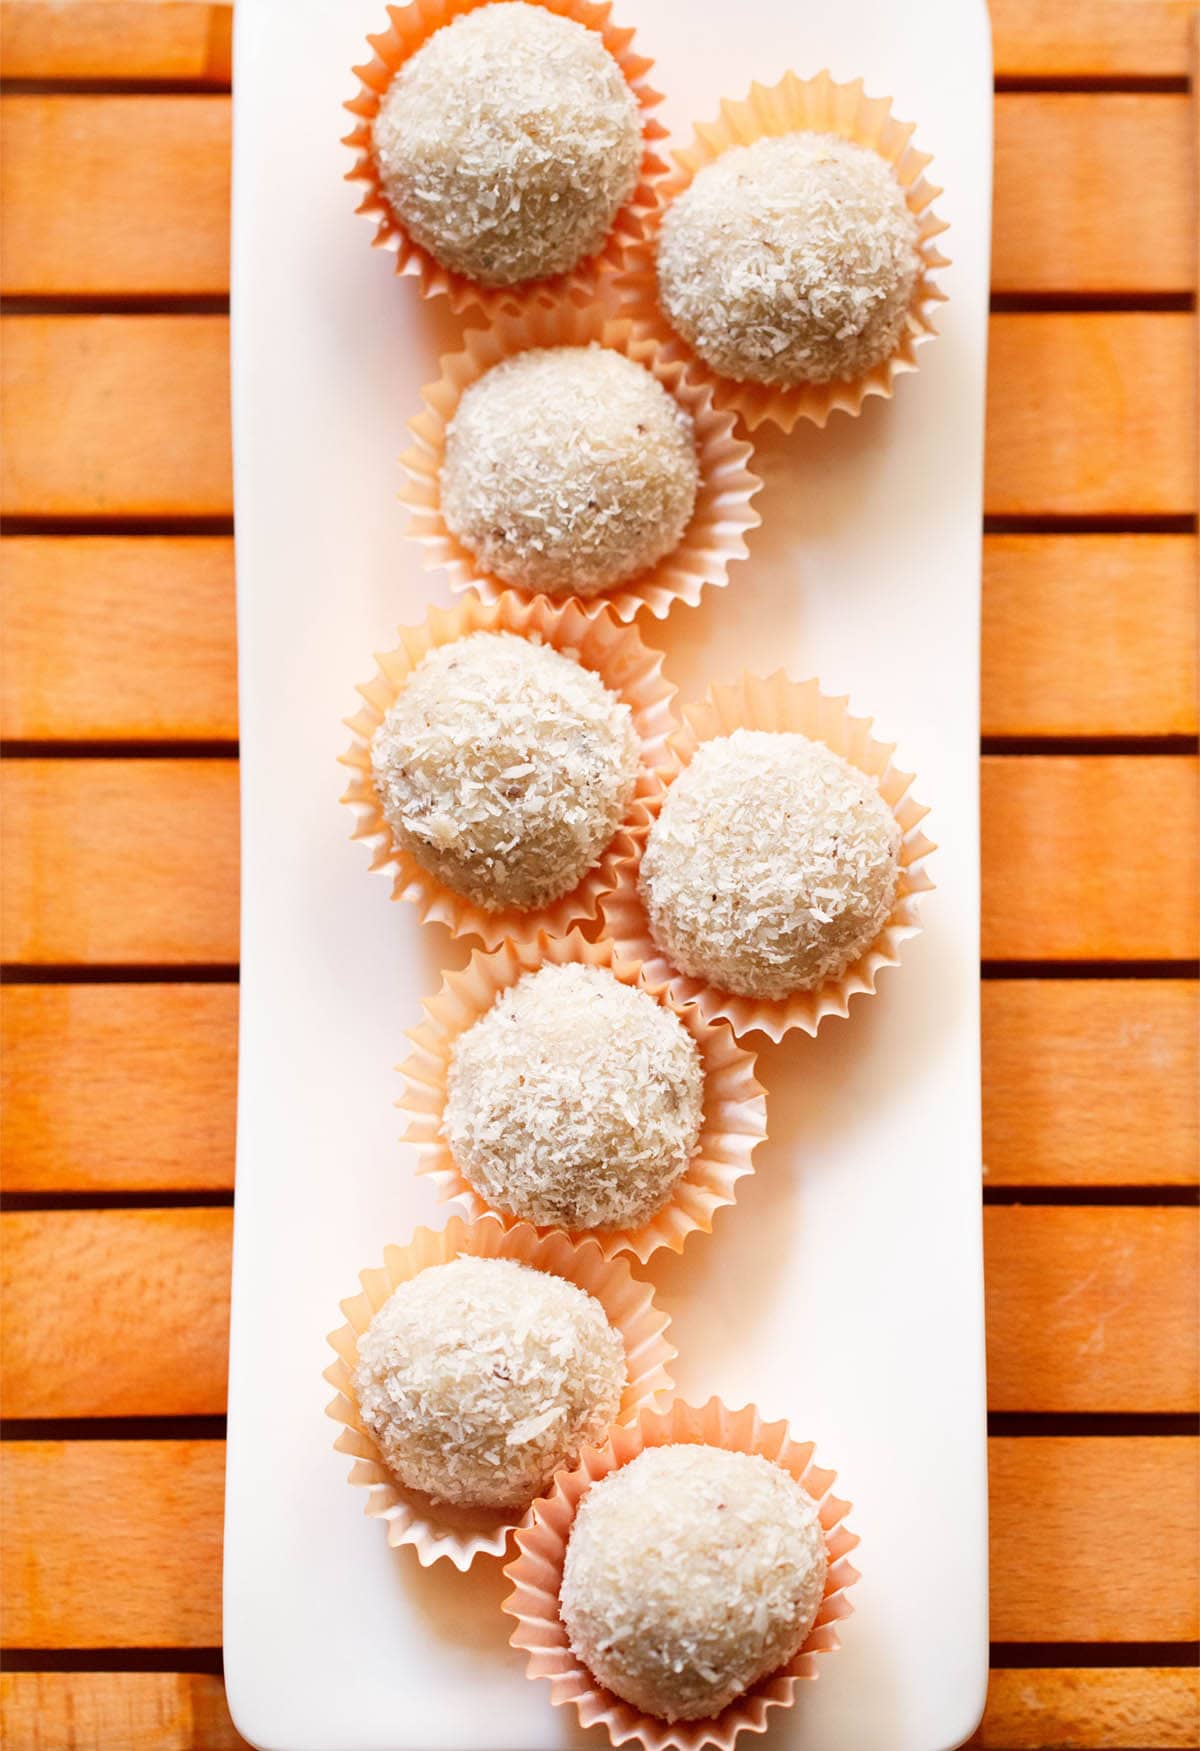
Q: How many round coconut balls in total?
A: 8